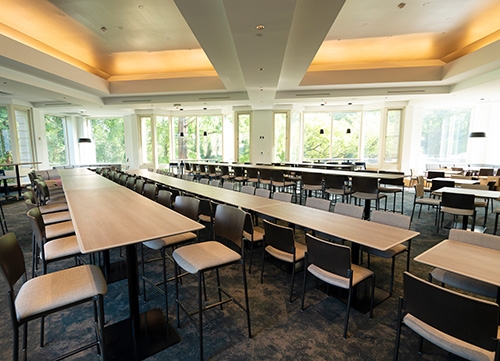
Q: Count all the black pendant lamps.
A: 6